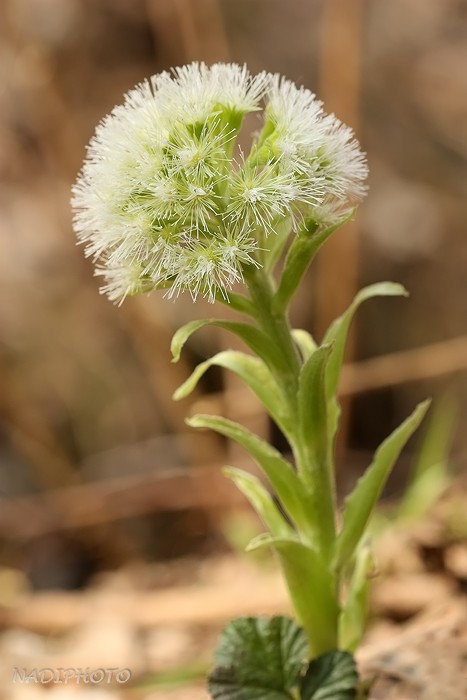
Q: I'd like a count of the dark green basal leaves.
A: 2